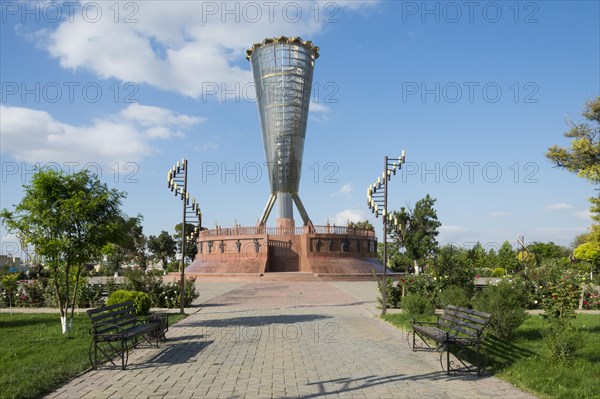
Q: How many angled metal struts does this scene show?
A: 2